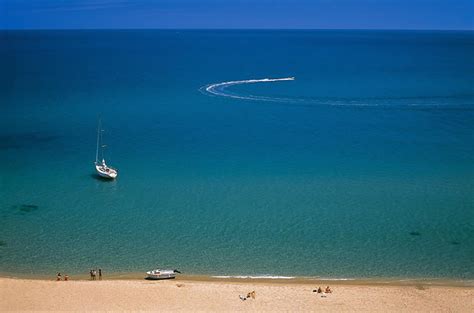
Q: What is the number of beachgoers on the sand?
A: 9